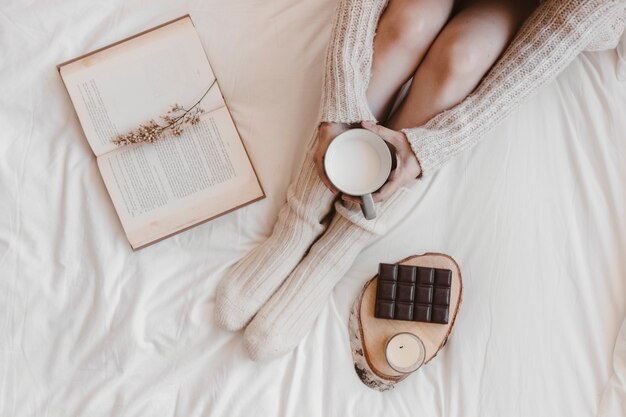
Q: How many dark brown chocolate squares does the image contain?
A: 12